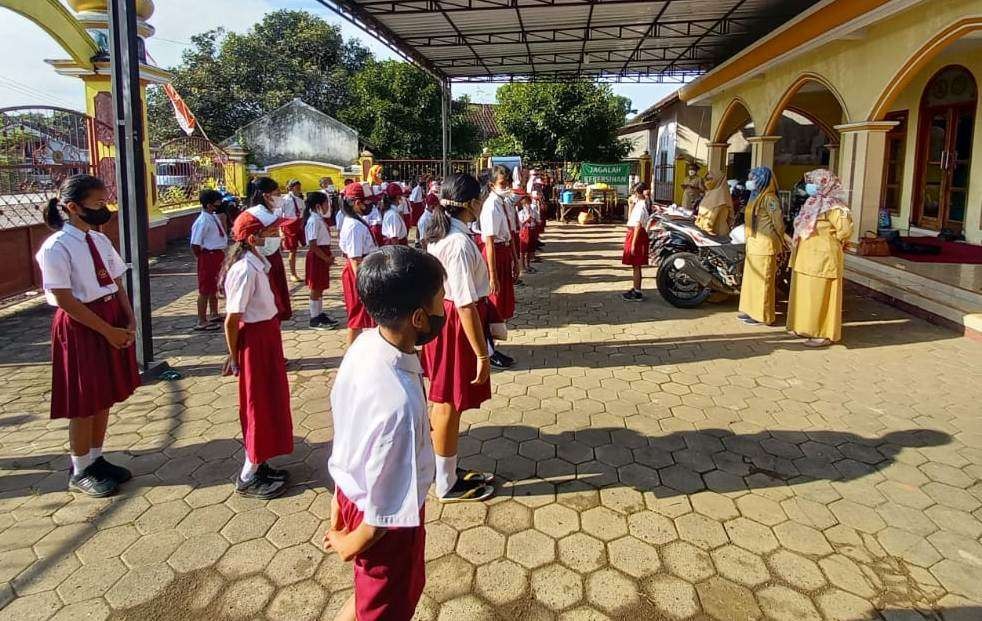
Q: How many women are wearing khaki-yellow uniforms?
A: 3